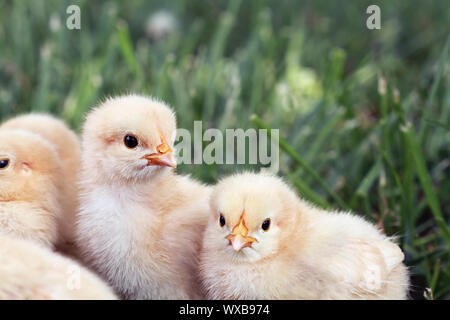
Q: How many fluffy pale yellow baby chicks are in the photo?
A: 5